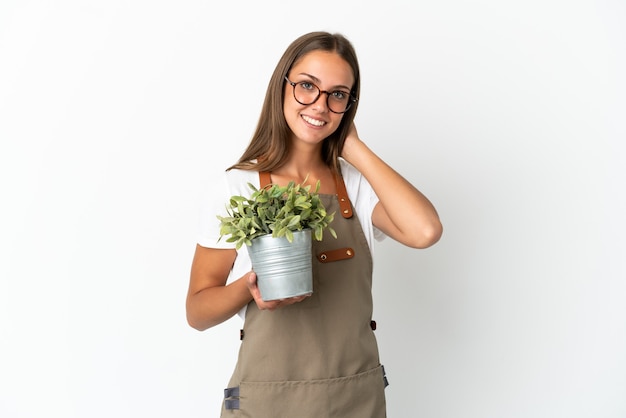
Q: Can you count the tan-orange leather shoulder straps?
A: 2